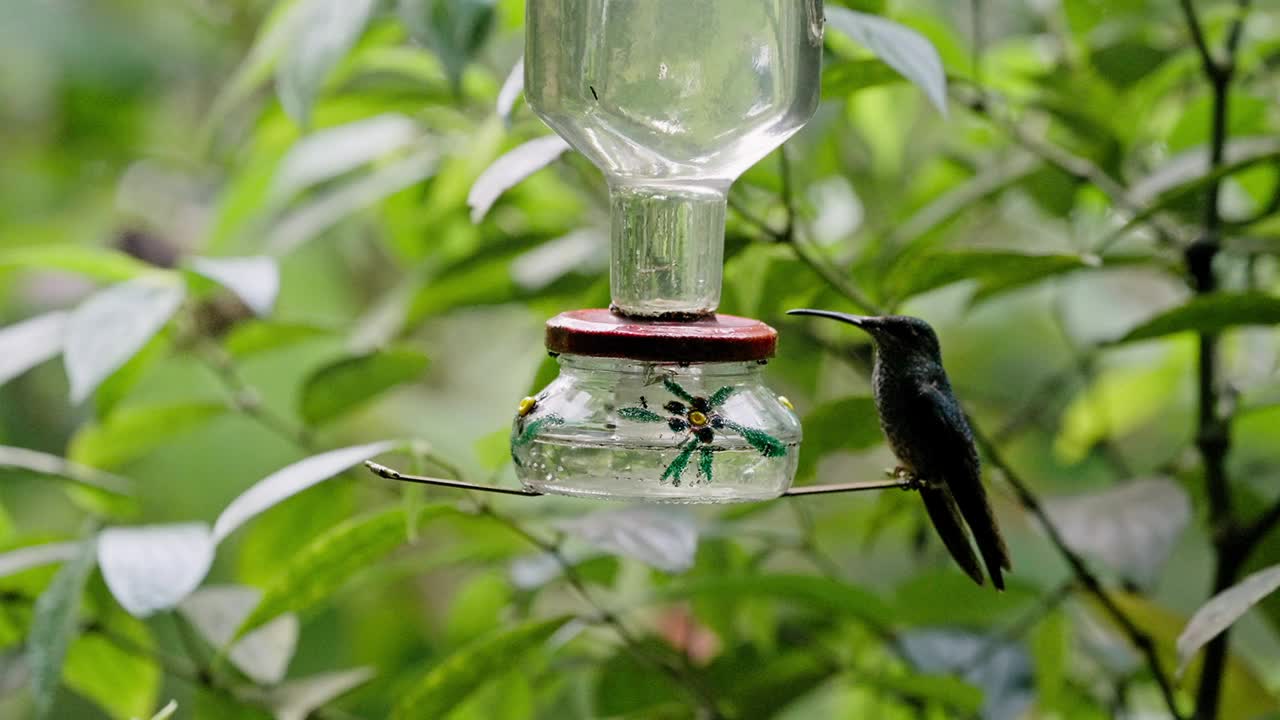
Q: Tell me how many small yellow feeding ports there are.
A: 3